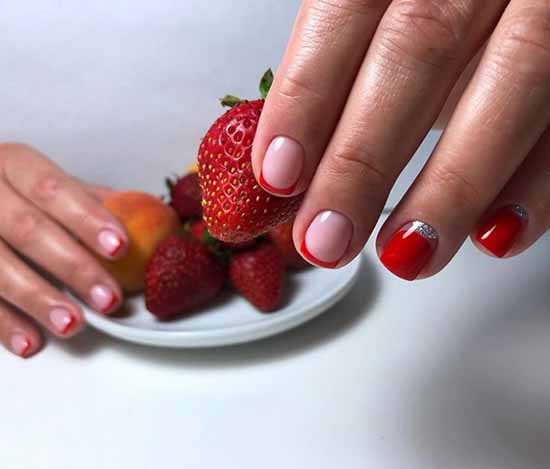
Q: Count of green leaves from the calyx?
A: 2